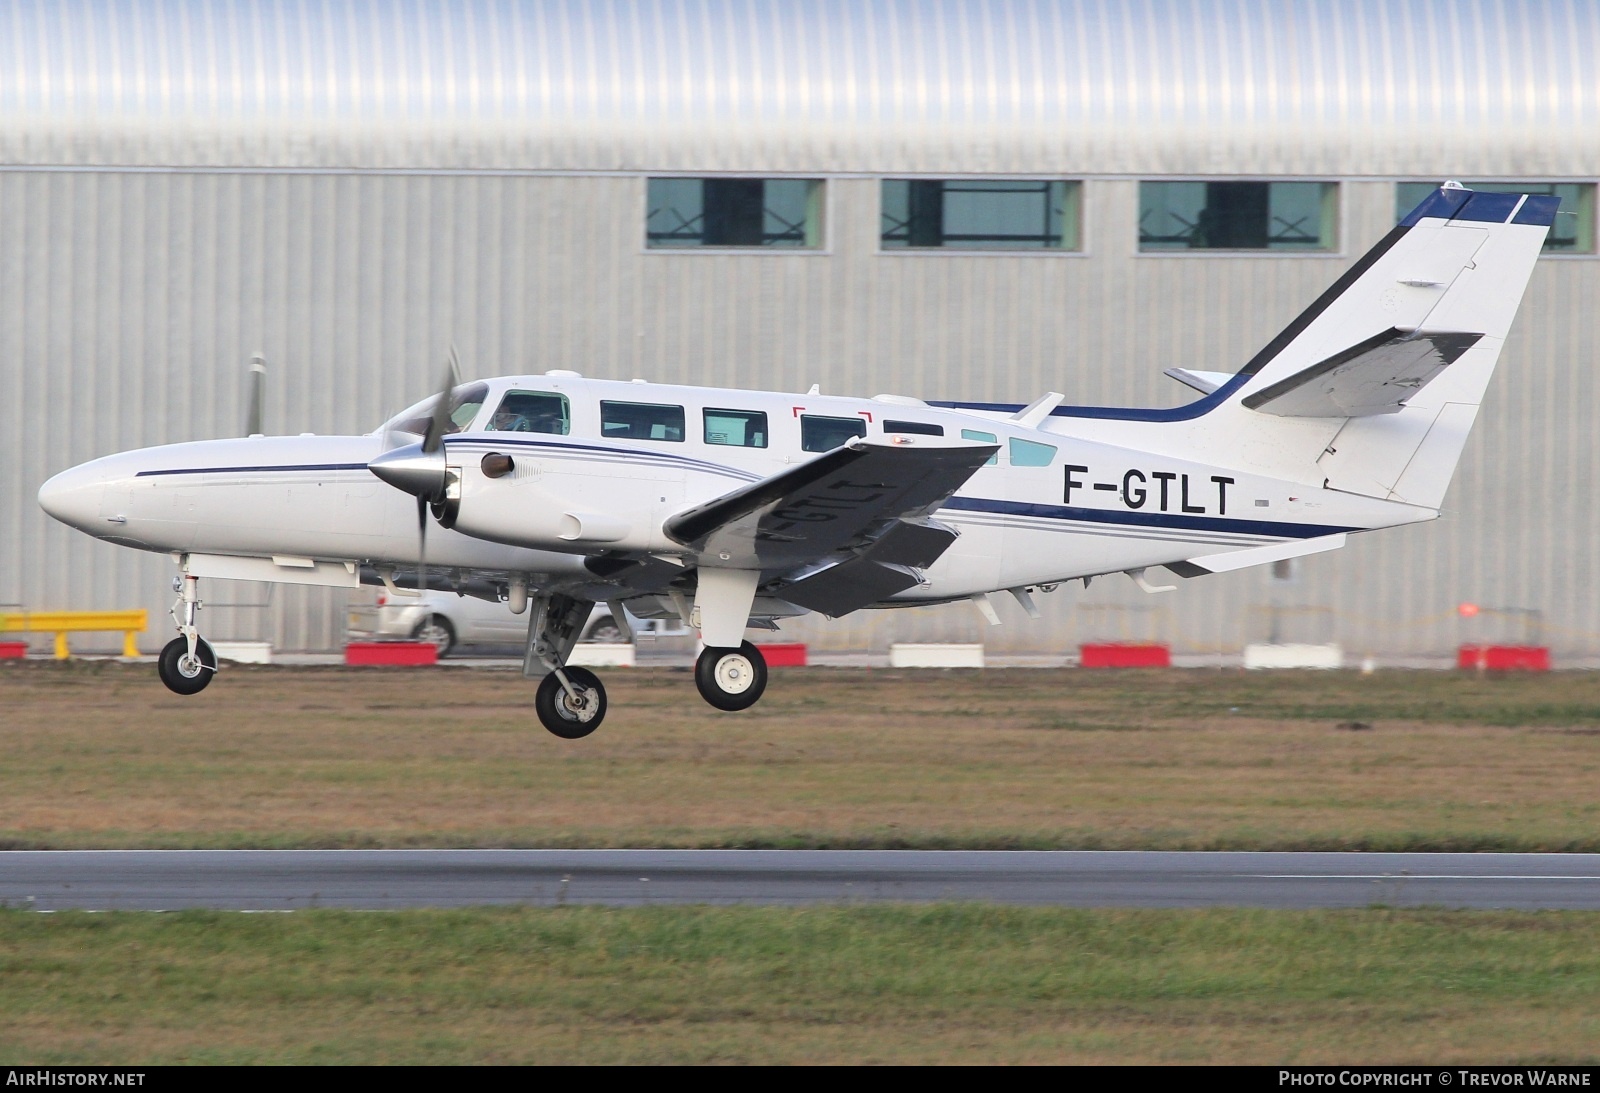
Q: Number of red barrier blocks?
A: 5